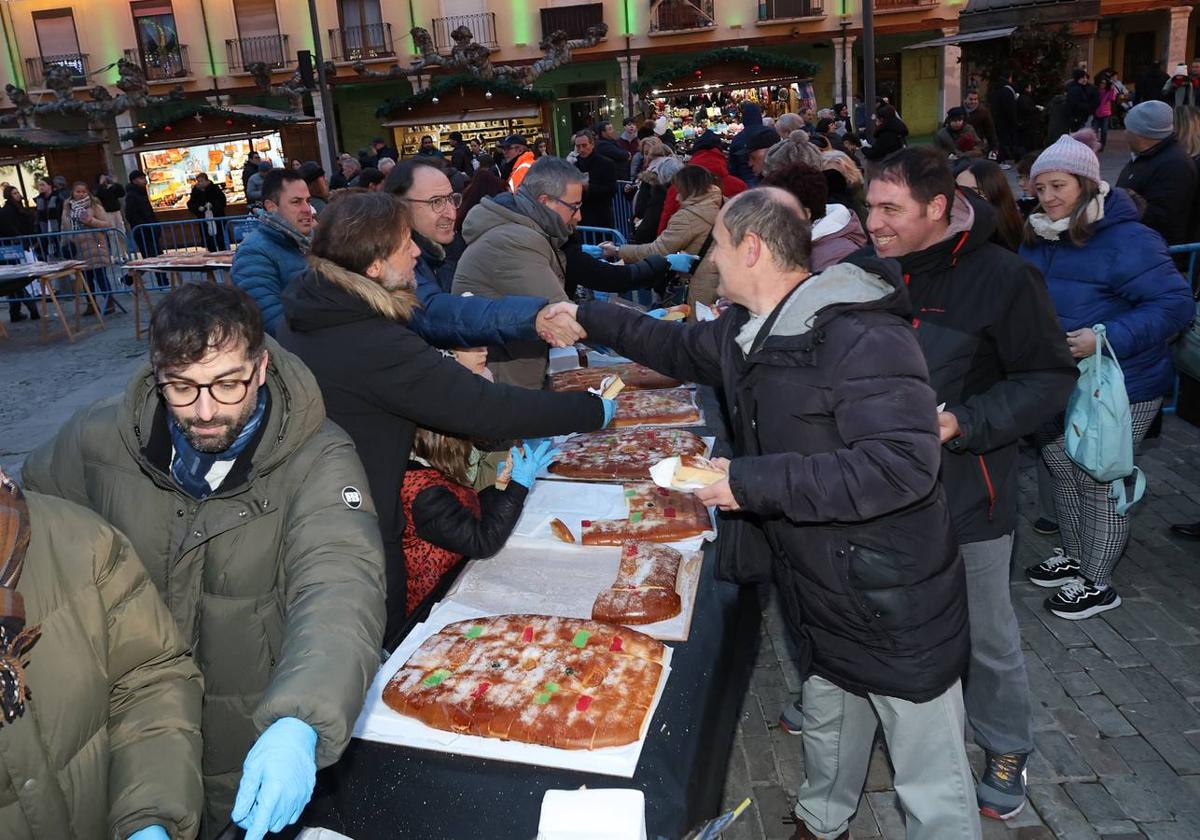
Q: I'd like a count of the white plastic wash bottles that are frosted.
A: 0